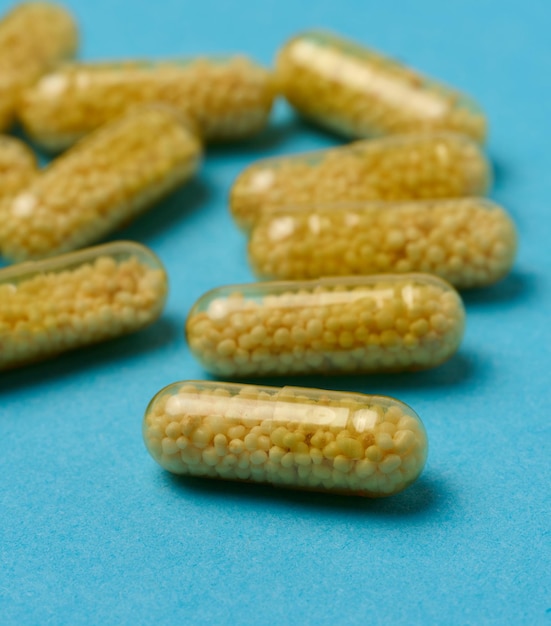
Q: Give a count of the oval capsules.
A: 10